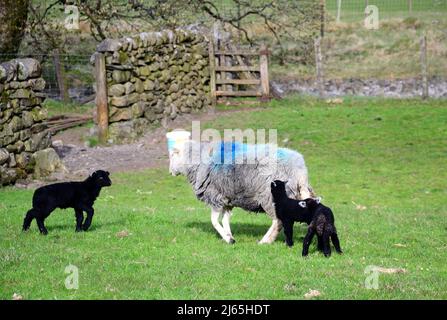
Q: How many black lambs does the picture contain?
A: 3